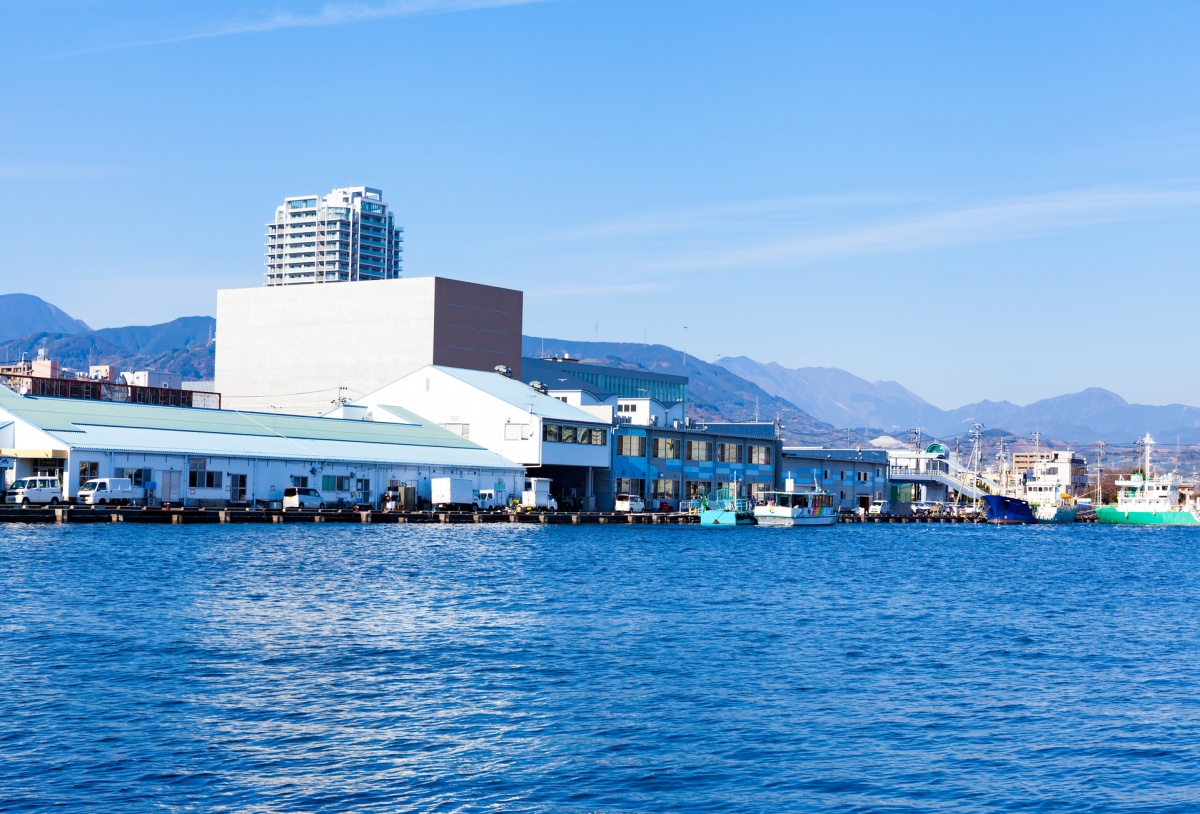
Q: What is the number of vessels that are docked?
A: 4